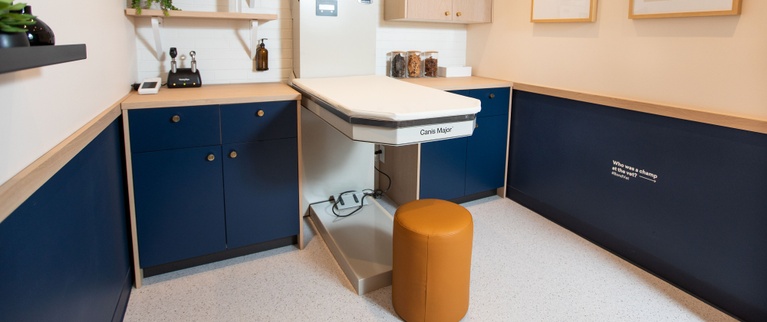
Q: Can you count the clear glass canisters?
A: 3